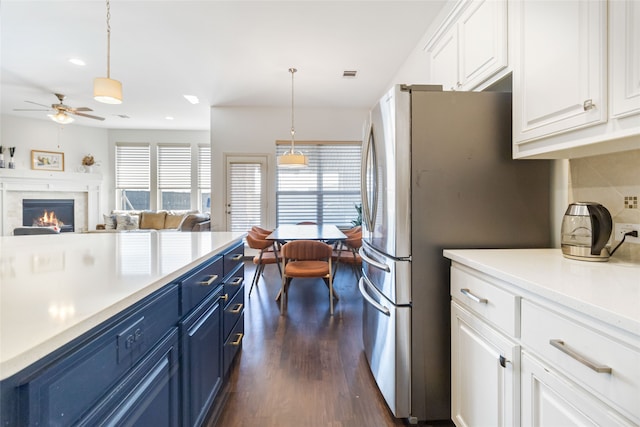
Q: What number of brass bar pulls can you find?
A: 5